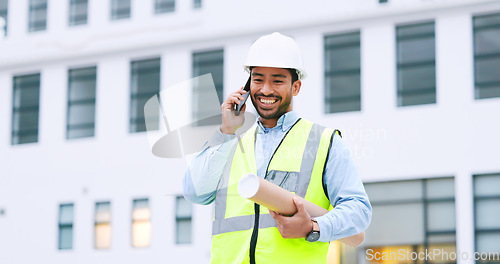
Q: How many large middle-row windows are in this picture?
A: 7